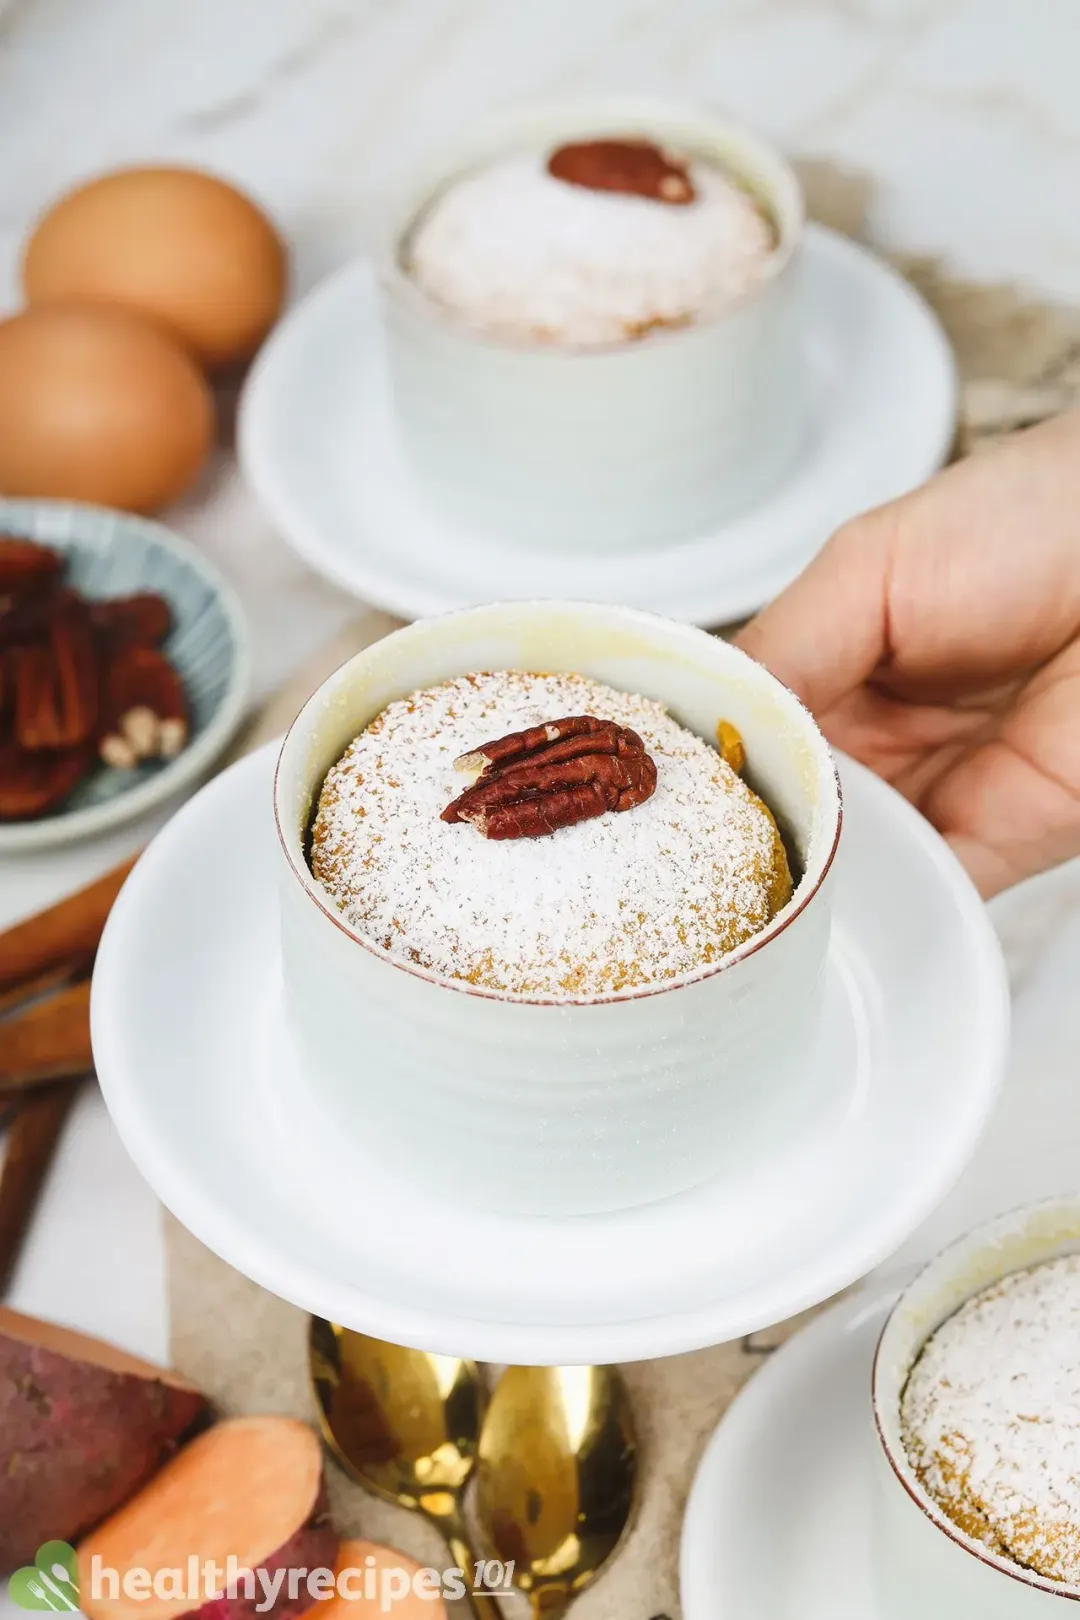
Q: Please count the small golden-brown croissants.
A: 0